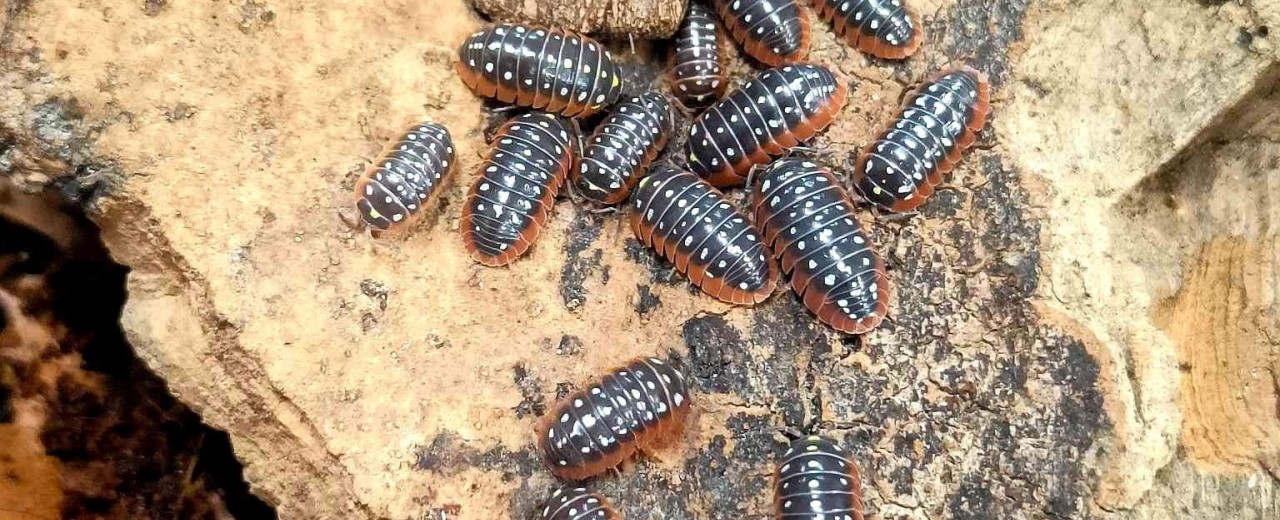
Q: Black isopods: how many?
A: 14